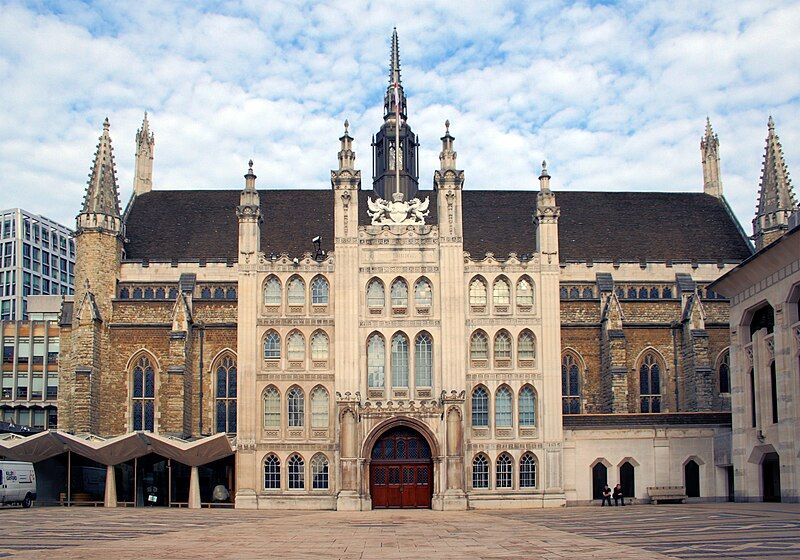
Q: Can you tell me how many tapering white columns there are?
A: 2